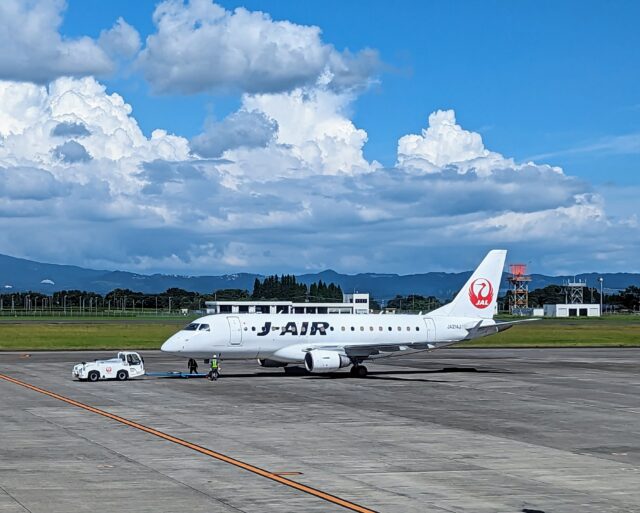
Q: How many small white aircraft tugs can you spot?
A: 1